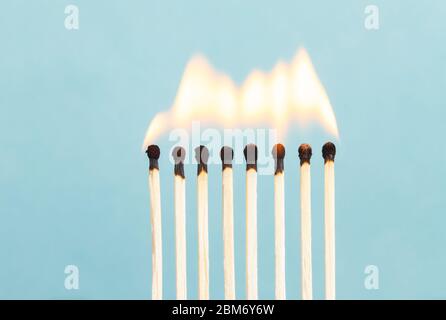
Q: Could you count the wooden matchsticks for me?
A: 8